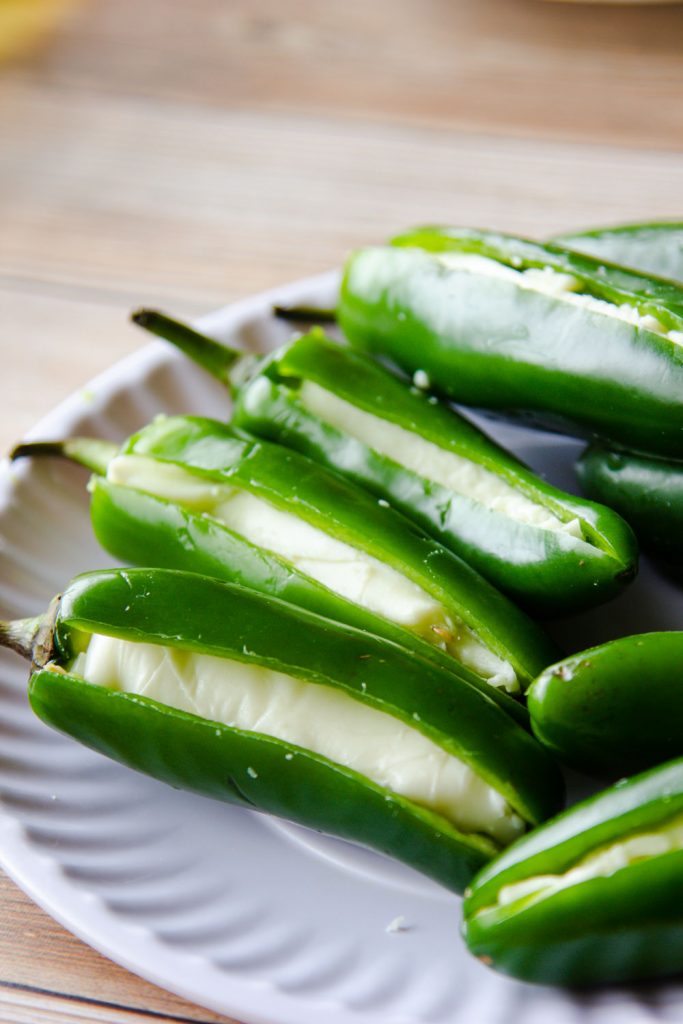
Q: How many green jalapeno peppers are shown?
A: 8